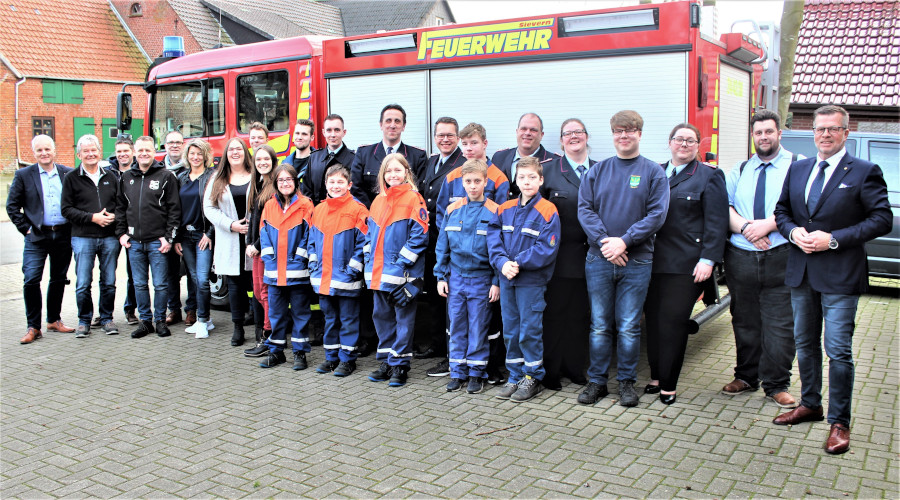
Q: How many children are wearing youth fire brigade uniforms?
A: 6